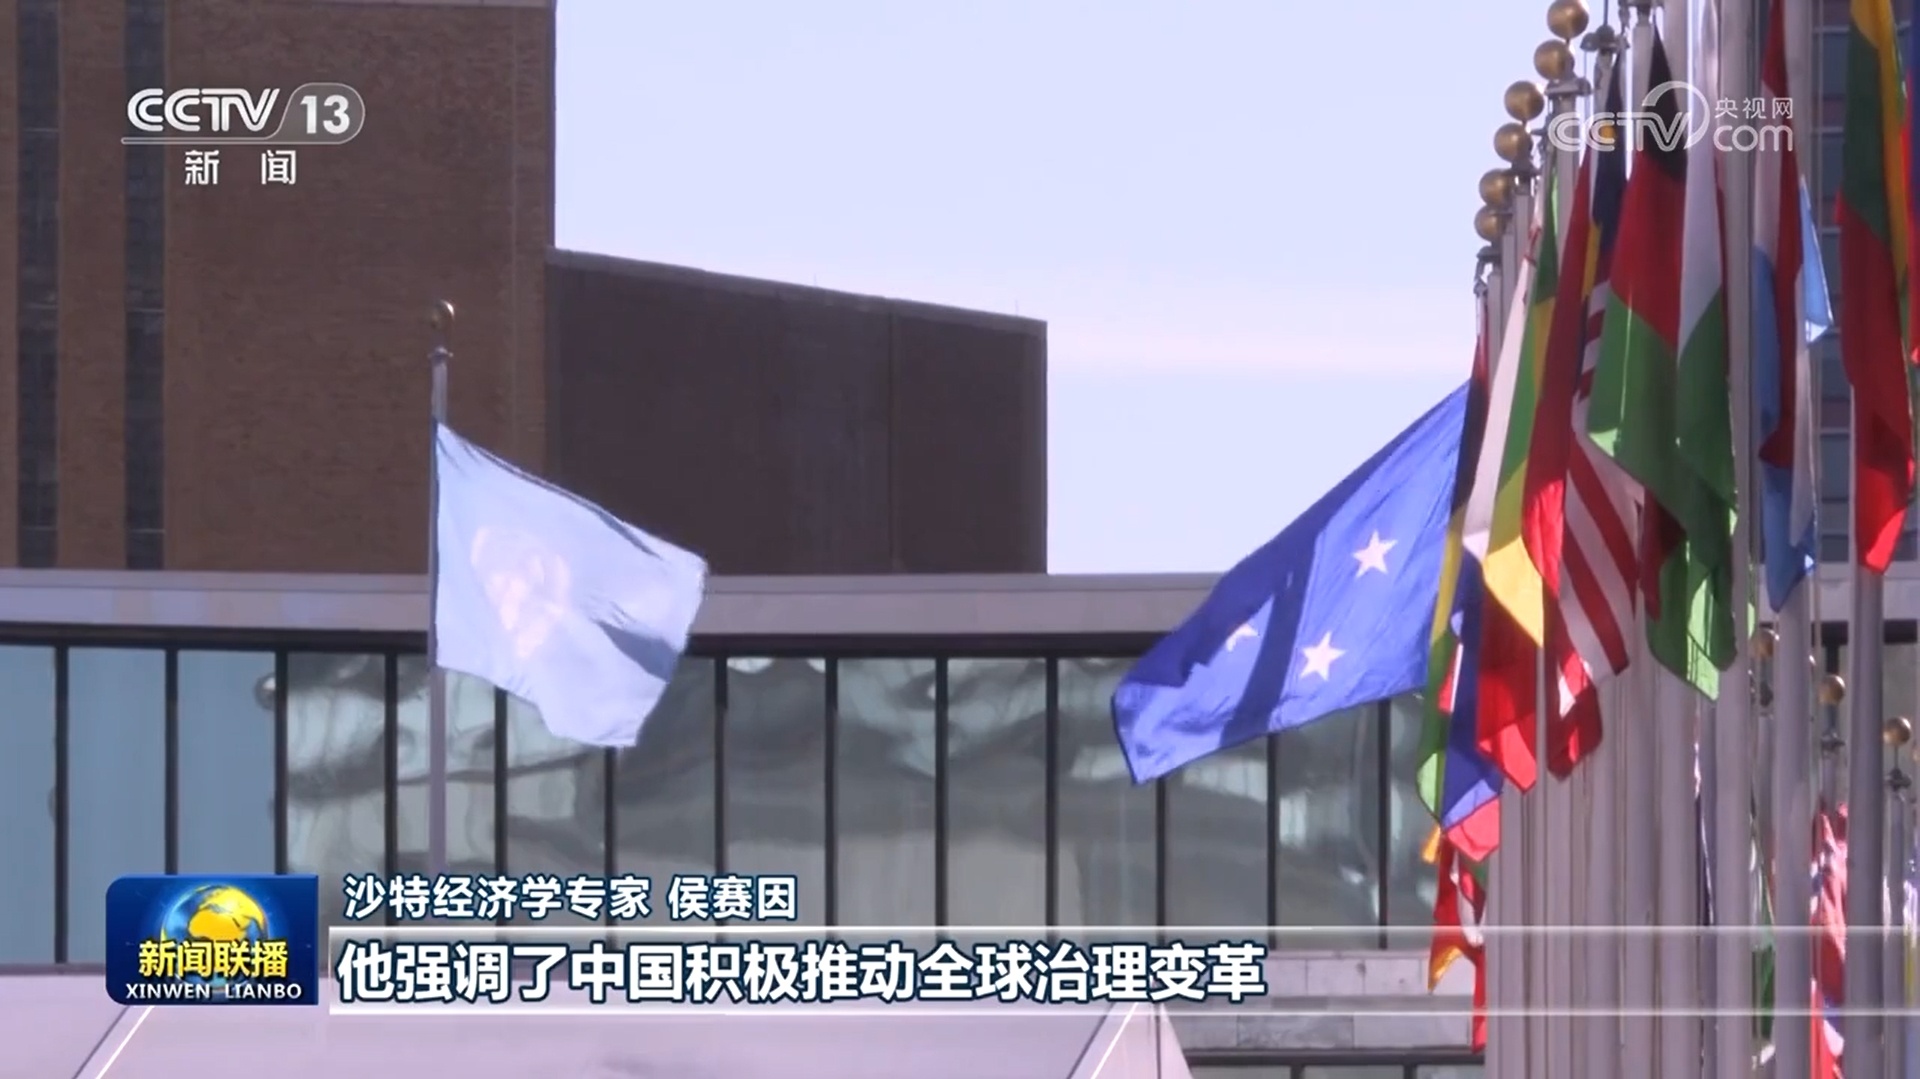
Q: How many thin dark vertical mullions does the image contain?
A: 13